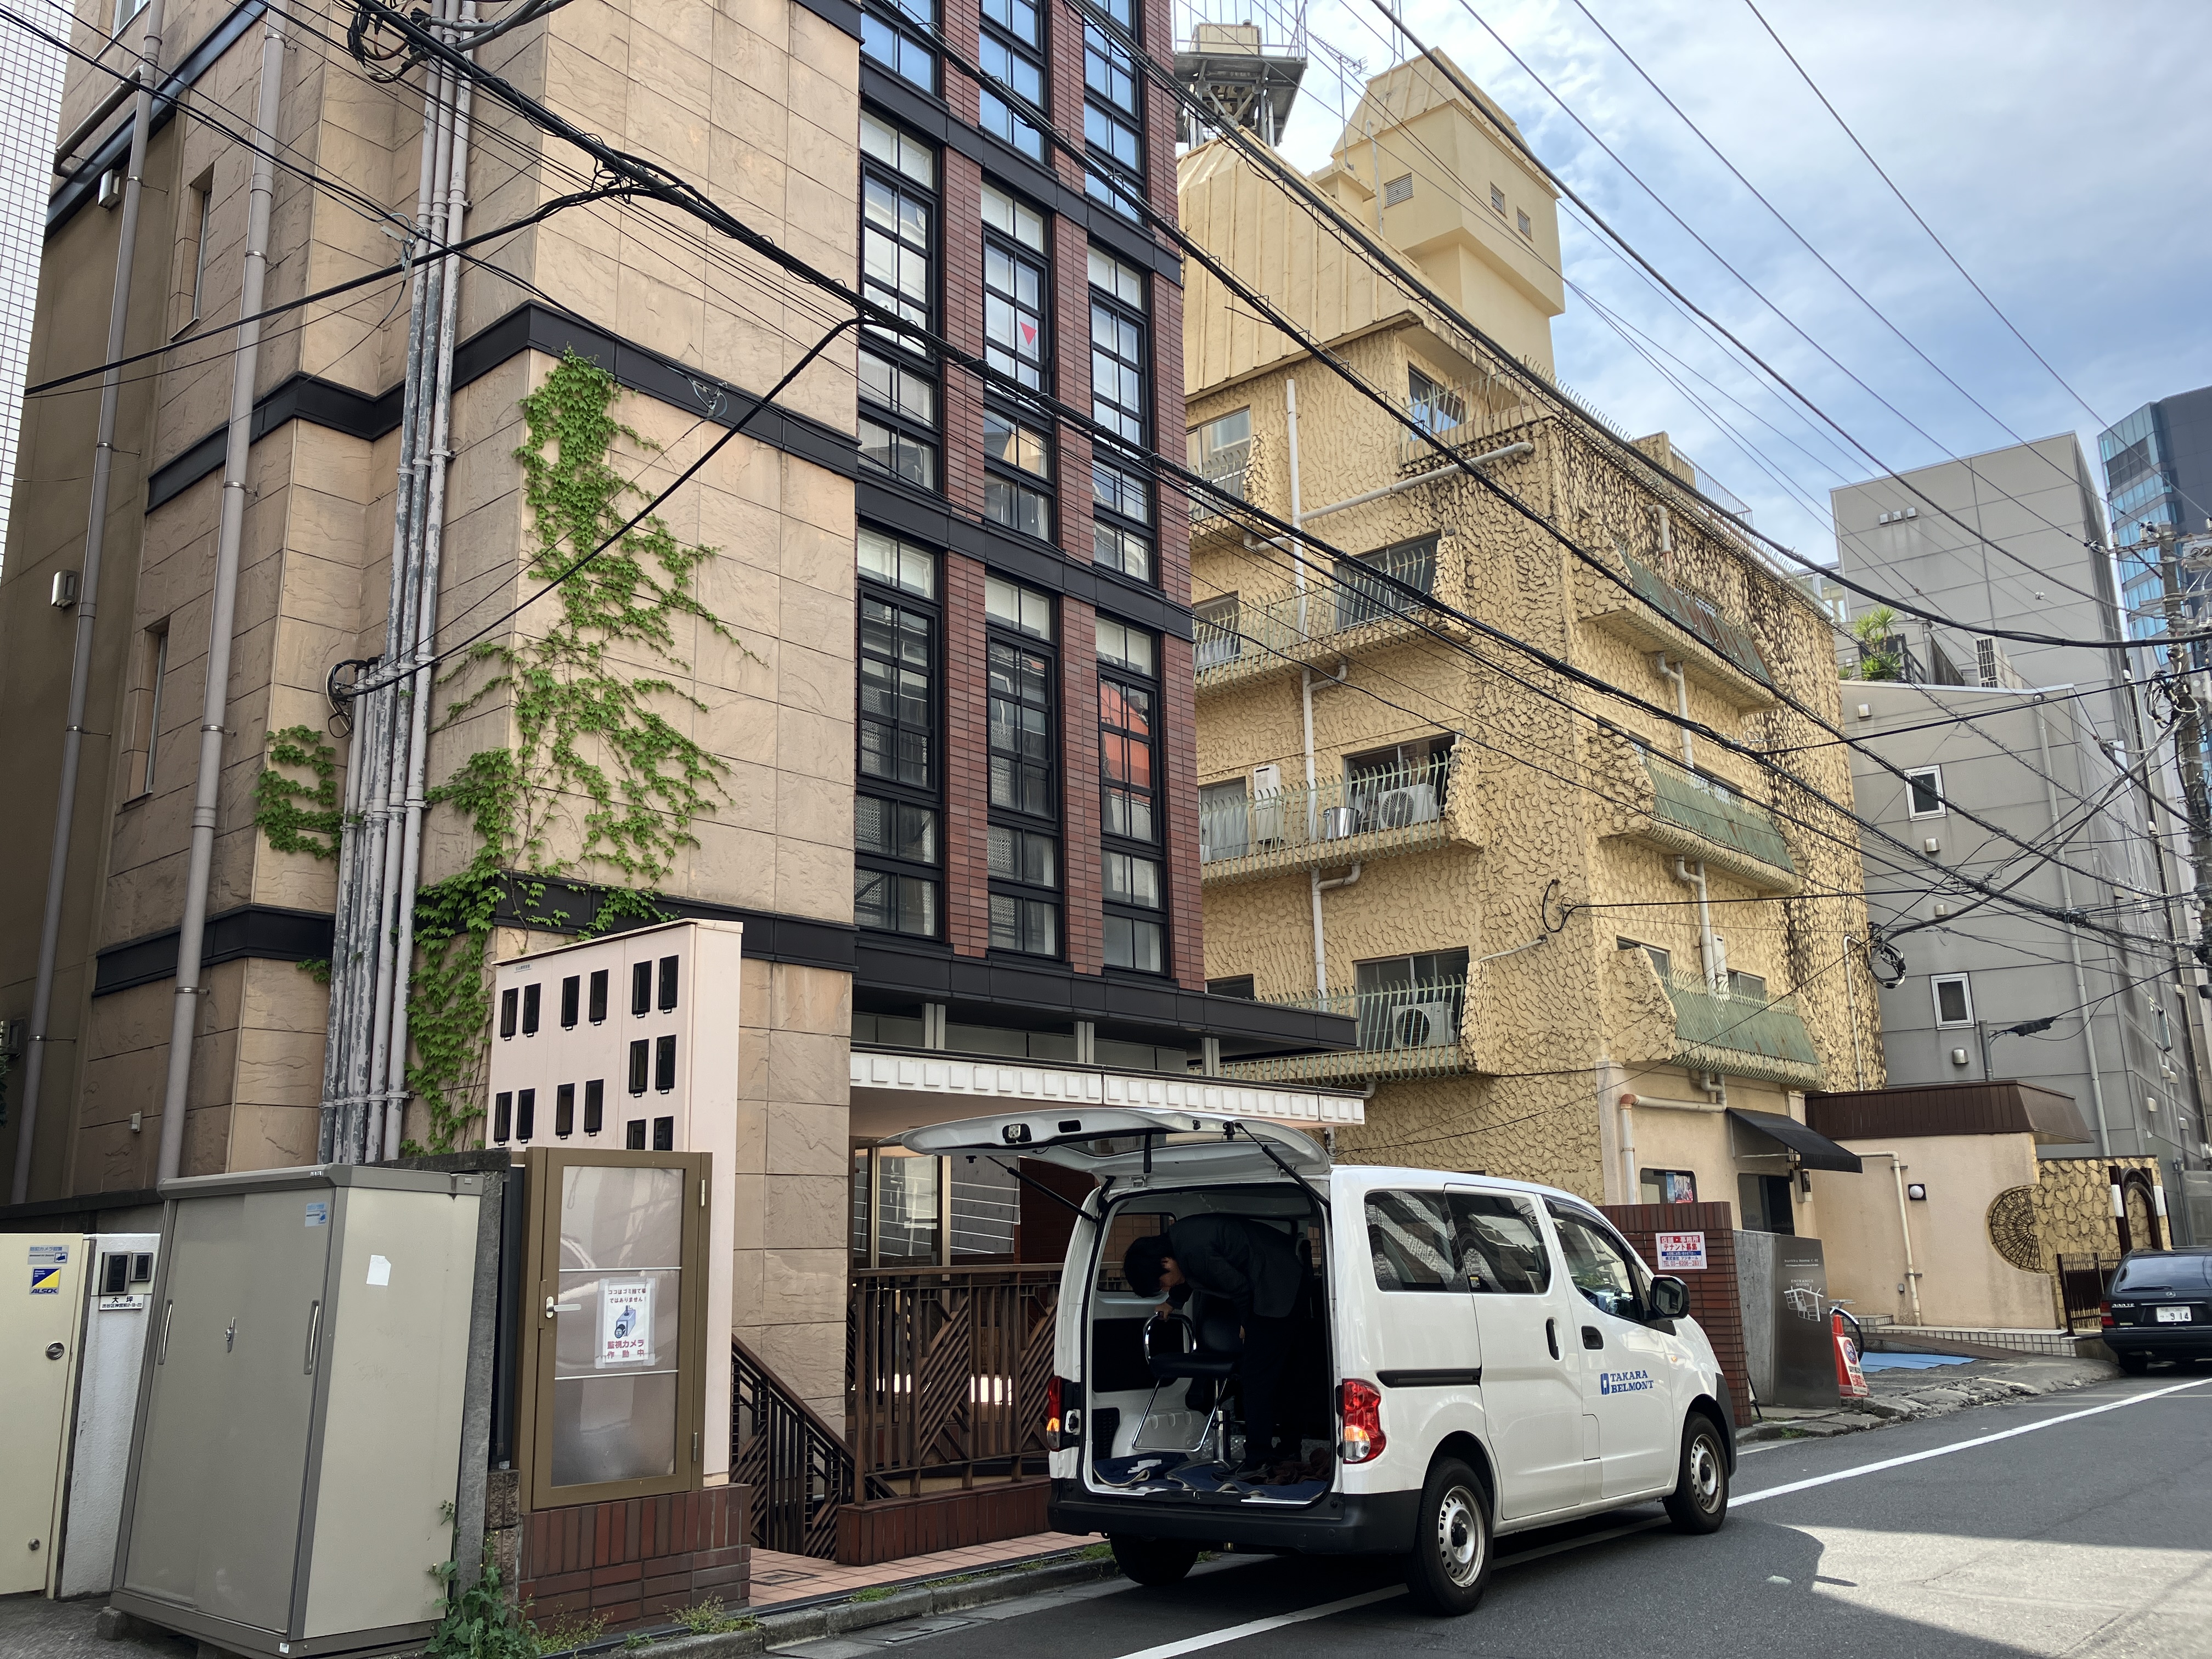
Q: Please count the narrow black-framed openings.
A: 14